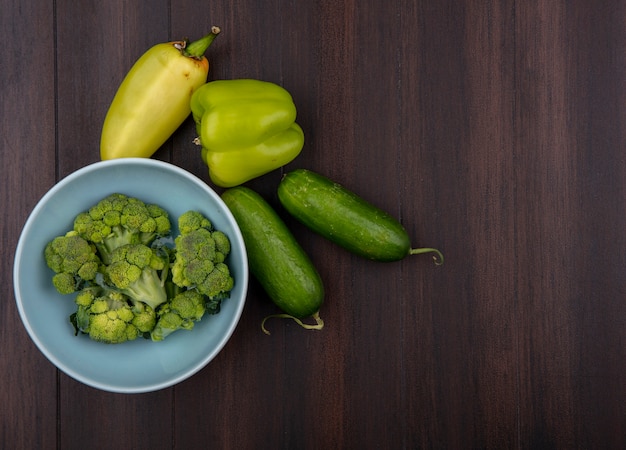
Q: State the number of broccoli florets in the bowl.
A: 6